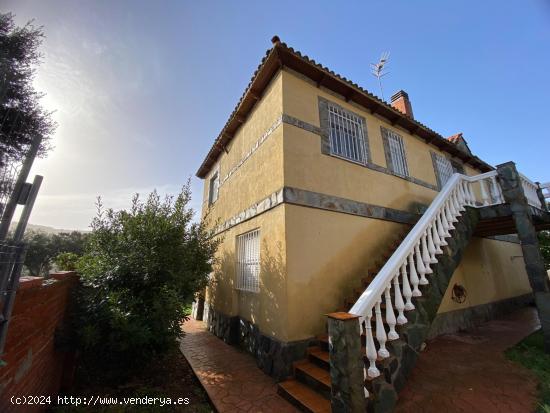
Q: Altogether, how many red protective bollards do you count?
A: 0